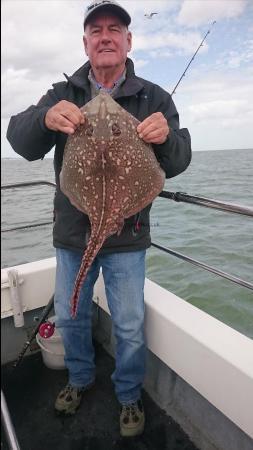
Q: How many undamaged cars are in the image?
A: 0